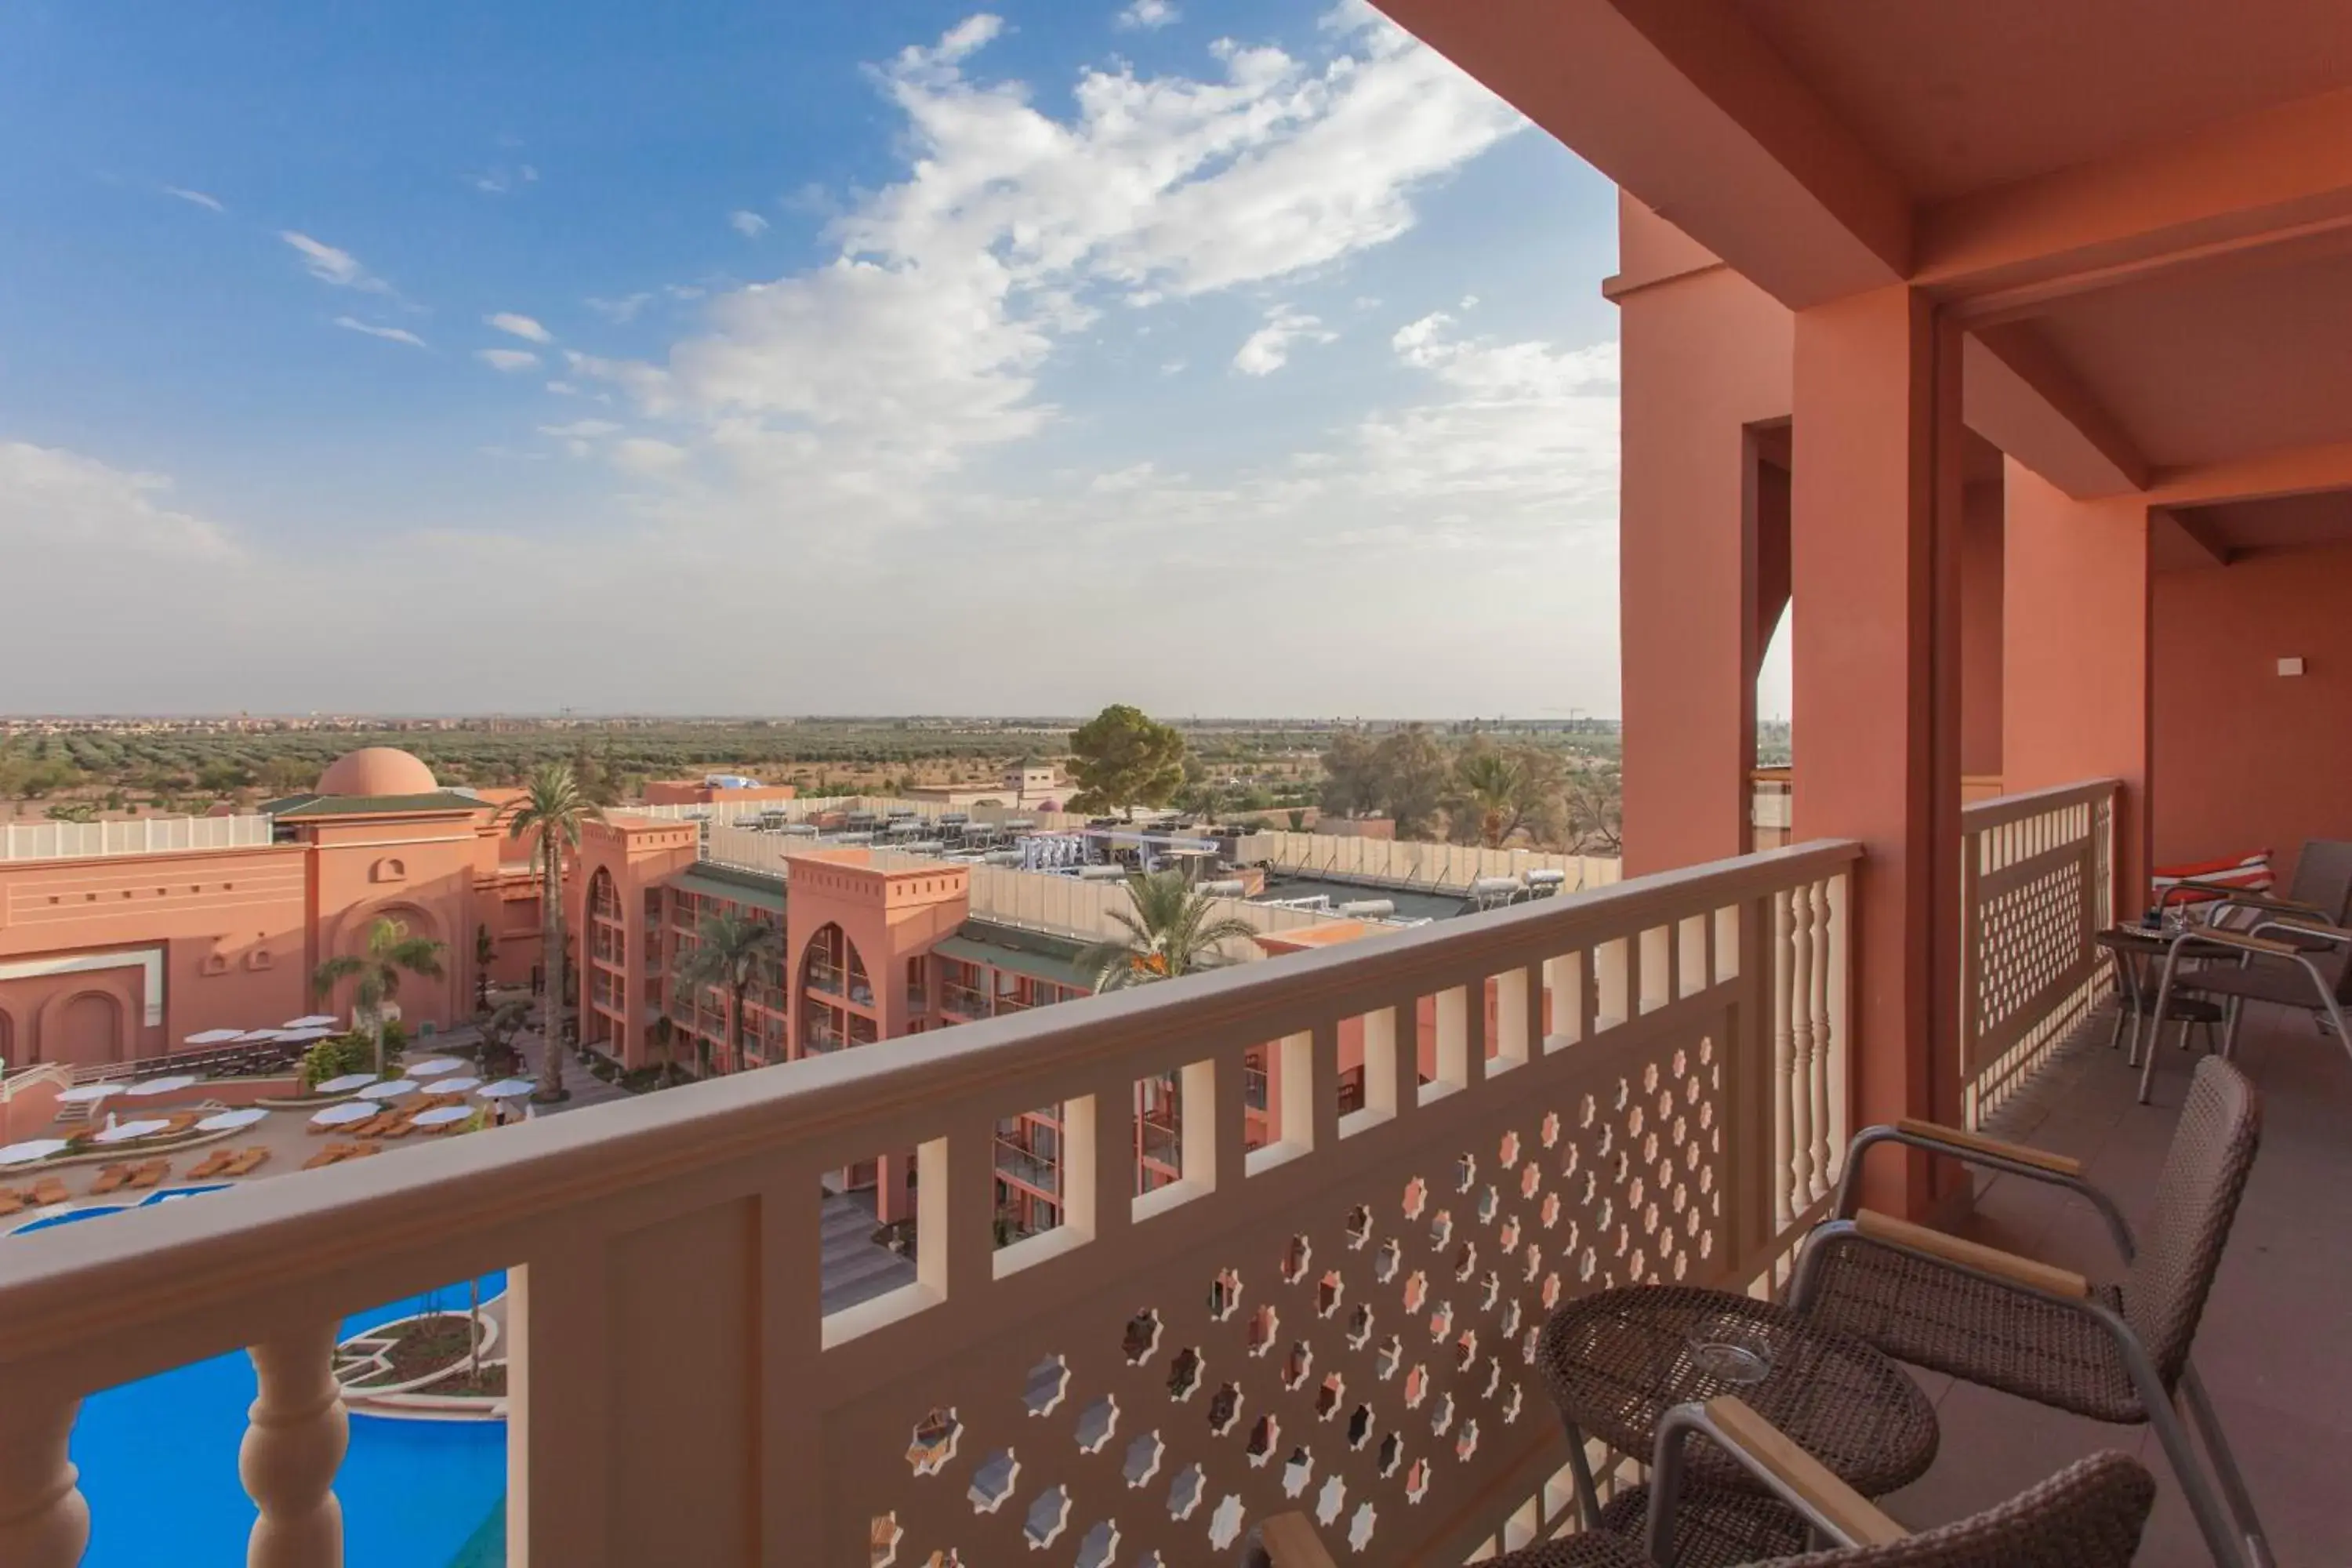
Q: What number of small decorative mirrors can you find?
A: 0